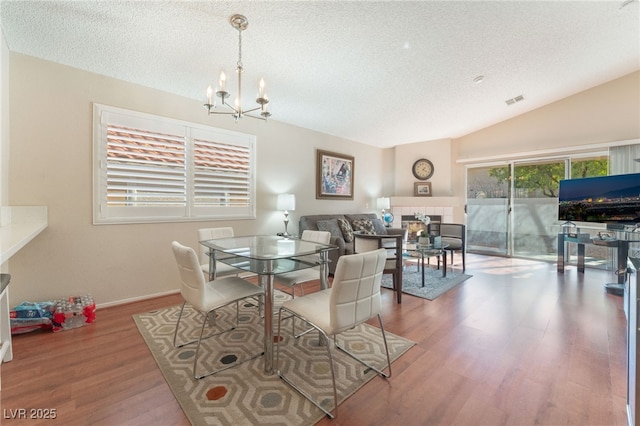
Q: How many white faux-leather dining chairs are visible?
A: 4